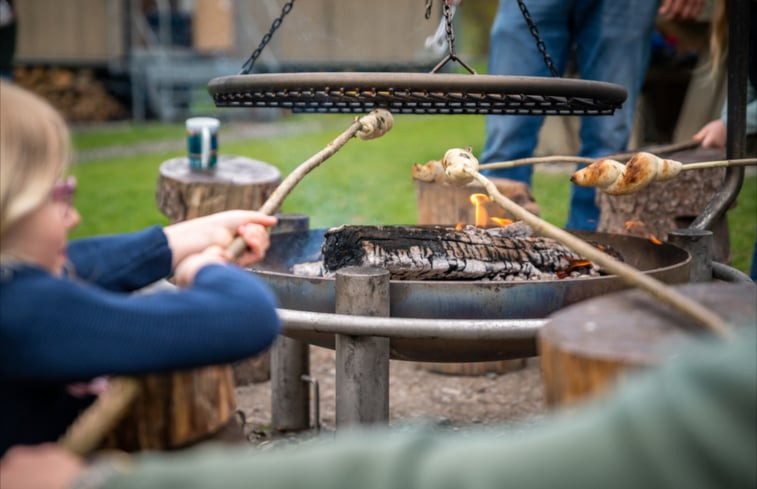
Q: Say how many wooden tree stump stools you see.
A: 5